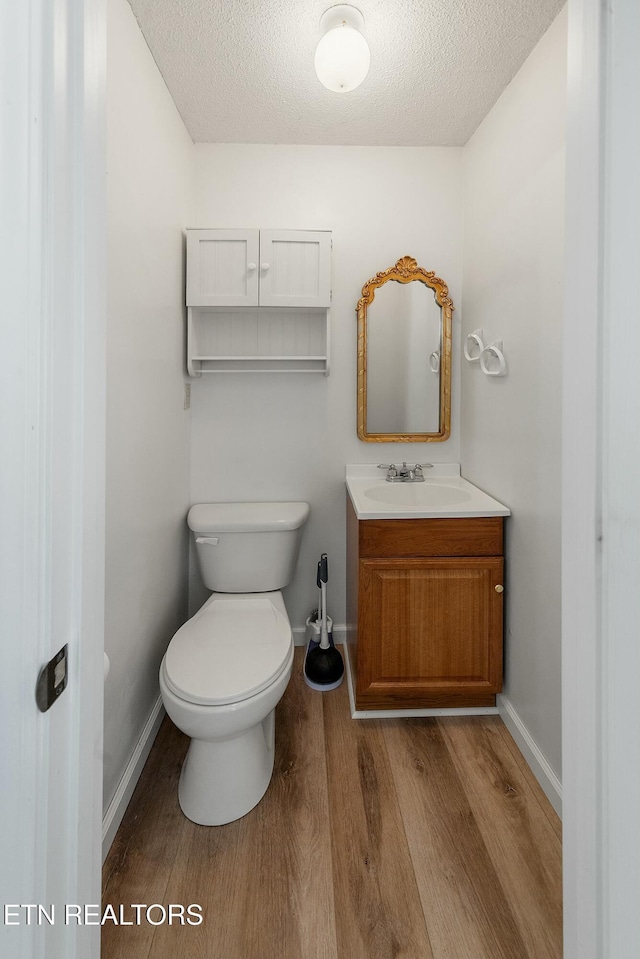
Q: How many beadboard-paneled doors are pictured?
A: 2